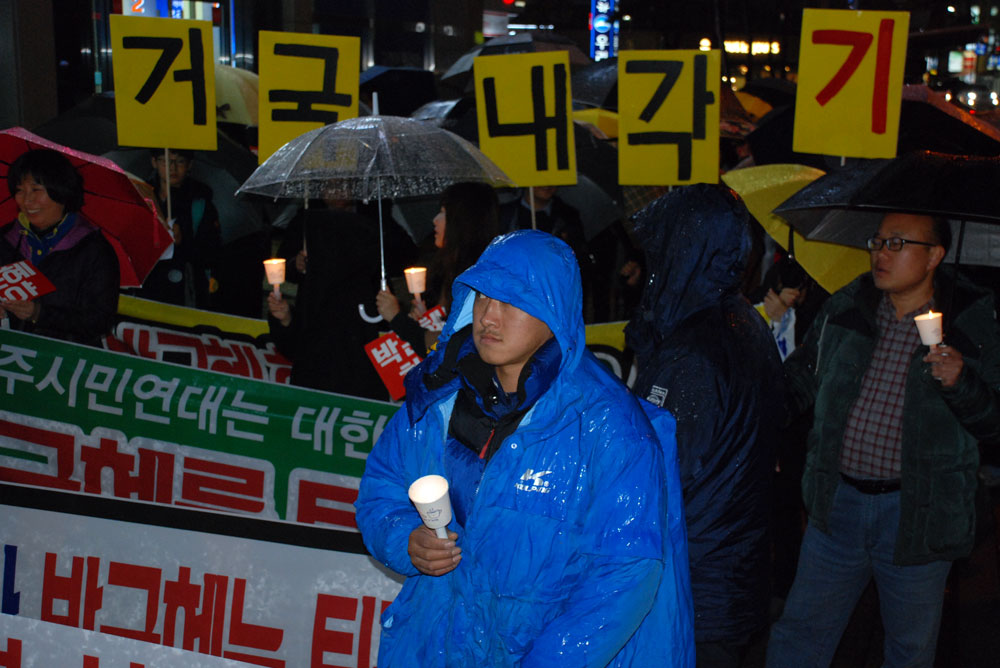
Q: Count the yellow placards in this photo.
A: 5